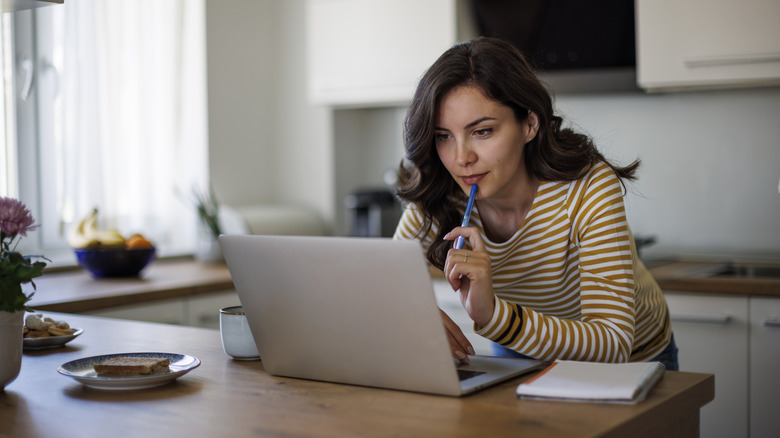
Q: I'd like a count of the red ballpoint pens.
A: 0